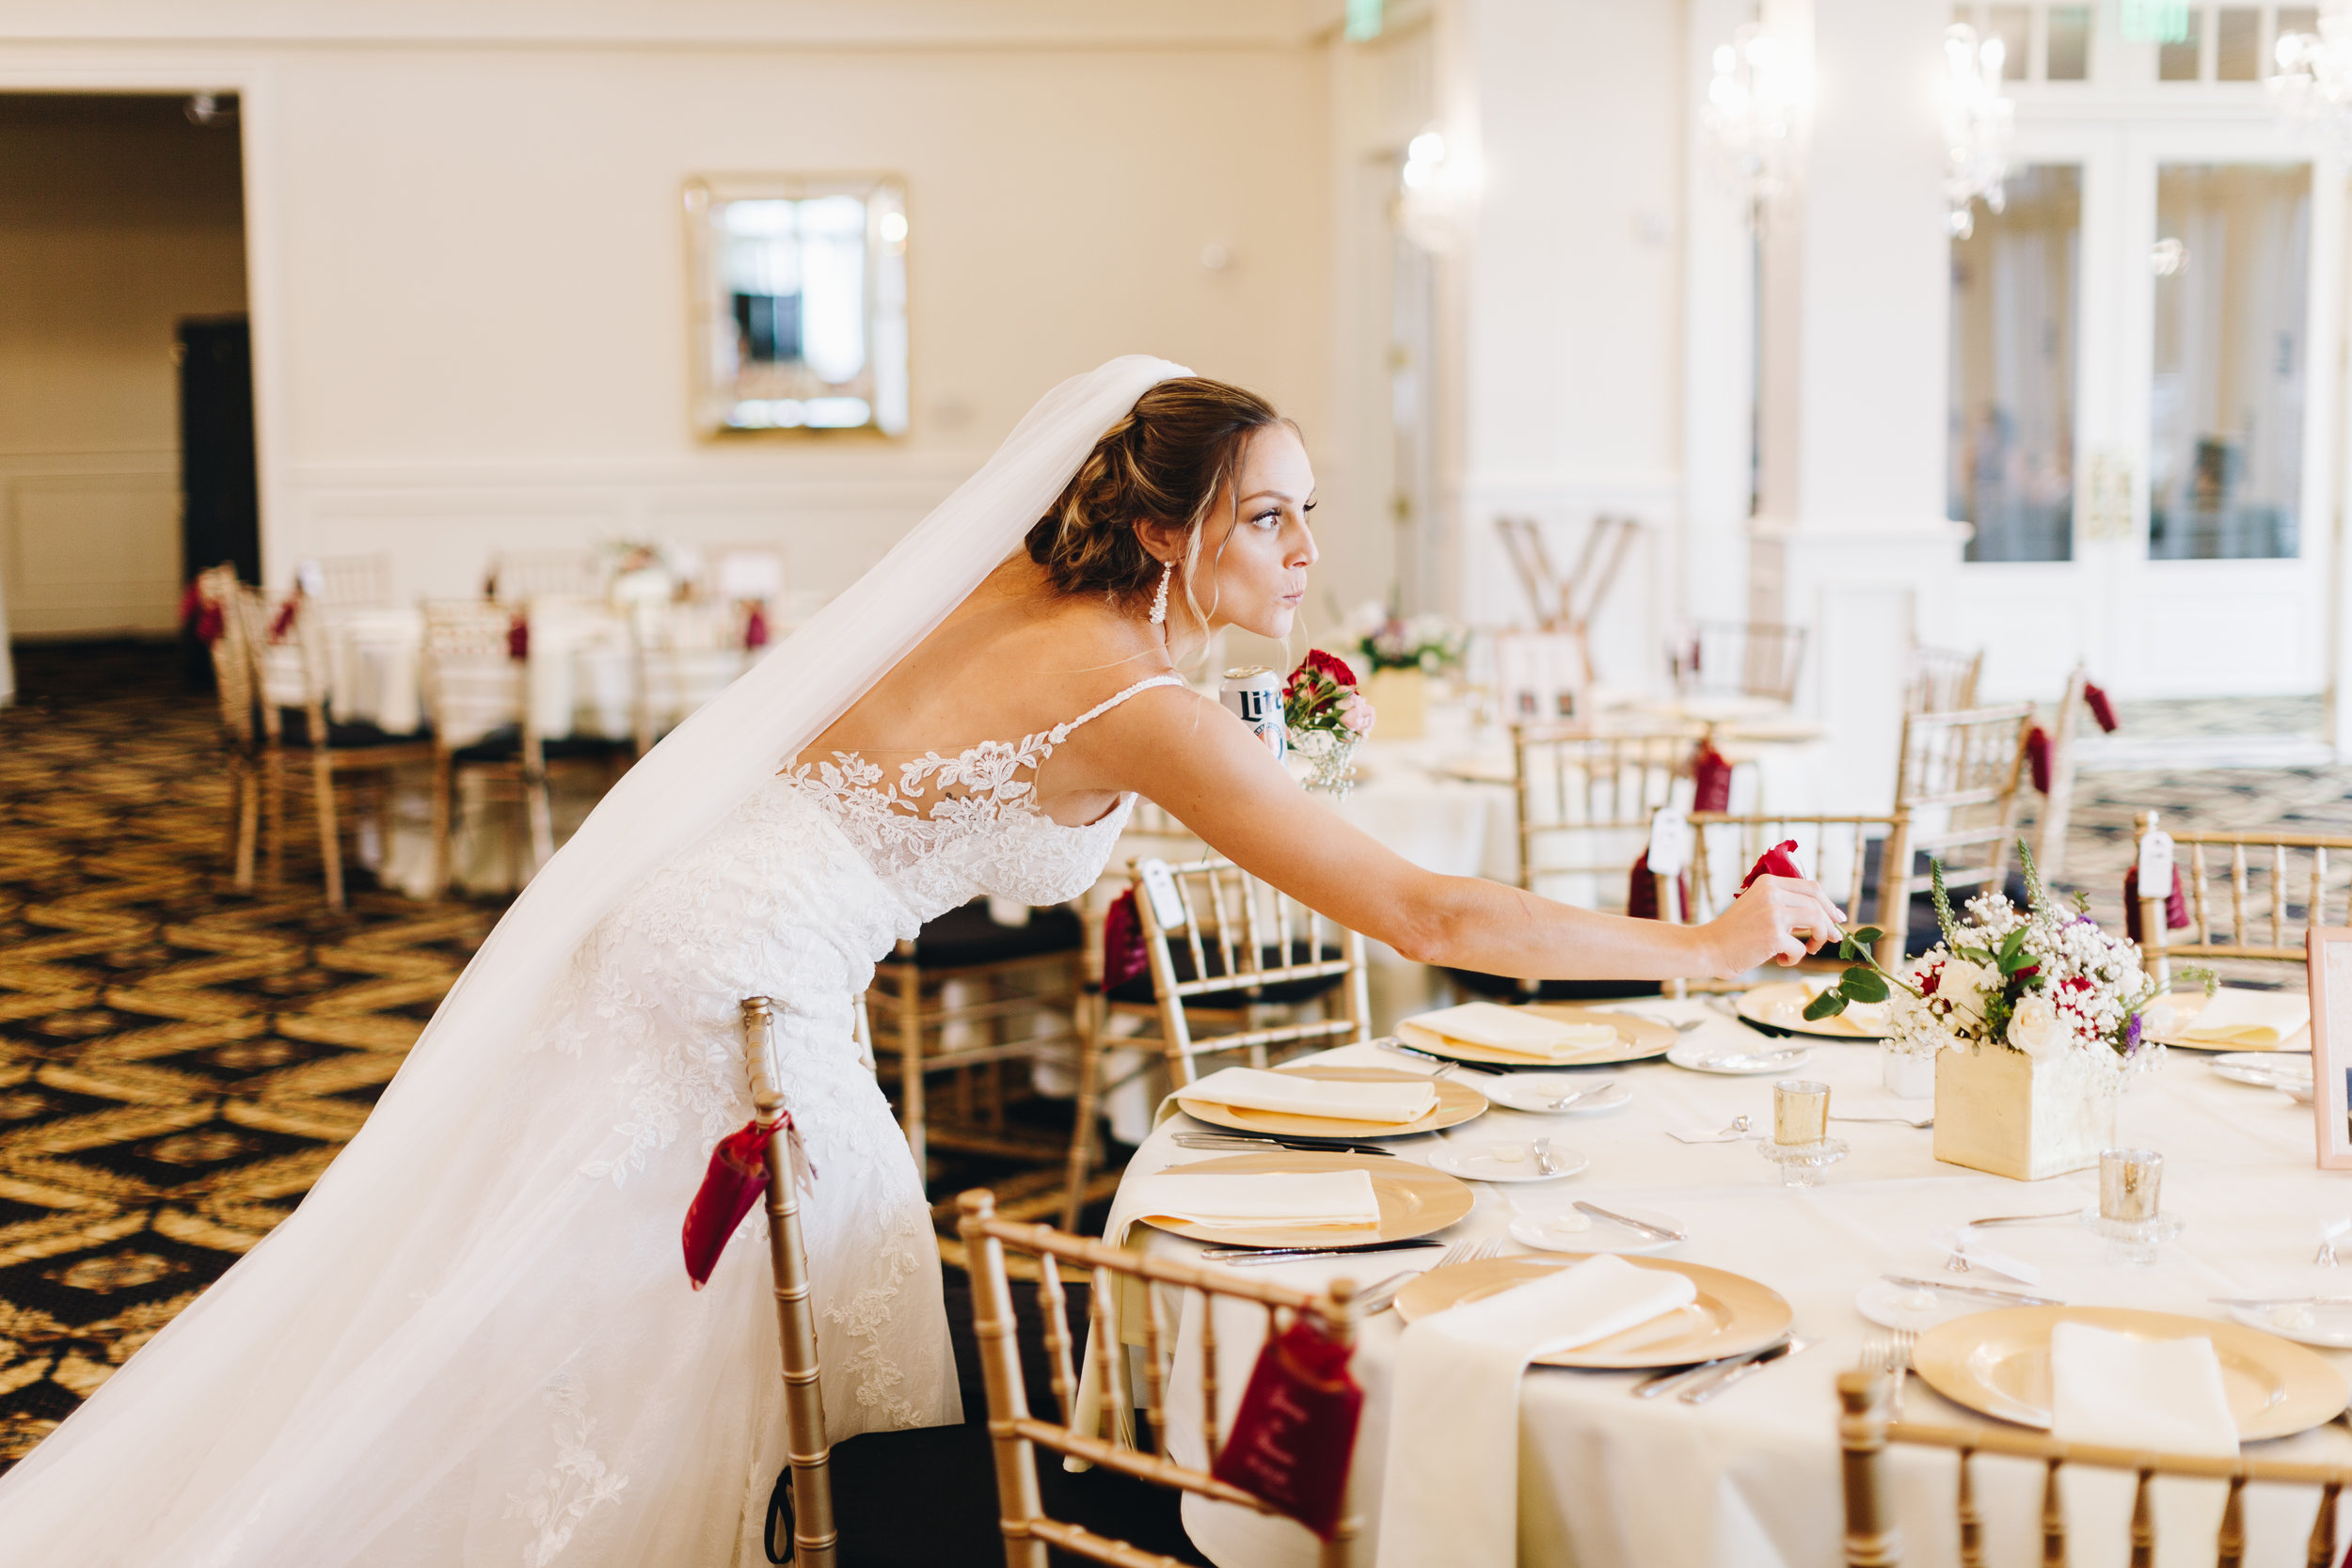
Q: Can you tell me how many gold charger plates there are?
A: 7